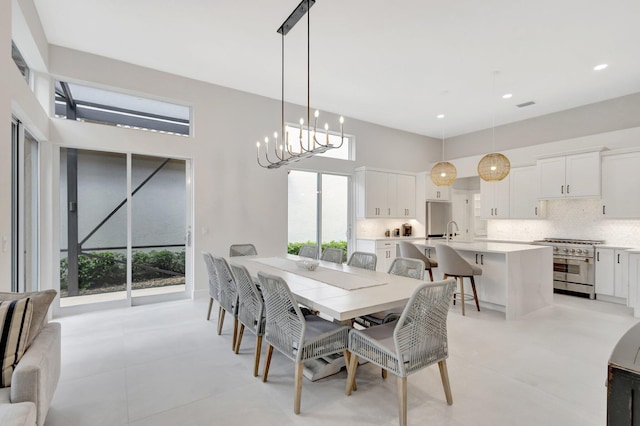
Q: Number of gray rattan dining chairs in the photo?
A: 10